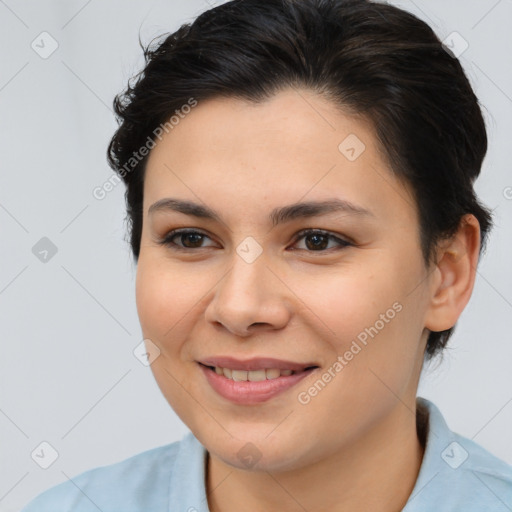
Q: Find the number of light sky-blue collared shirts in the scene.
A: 1